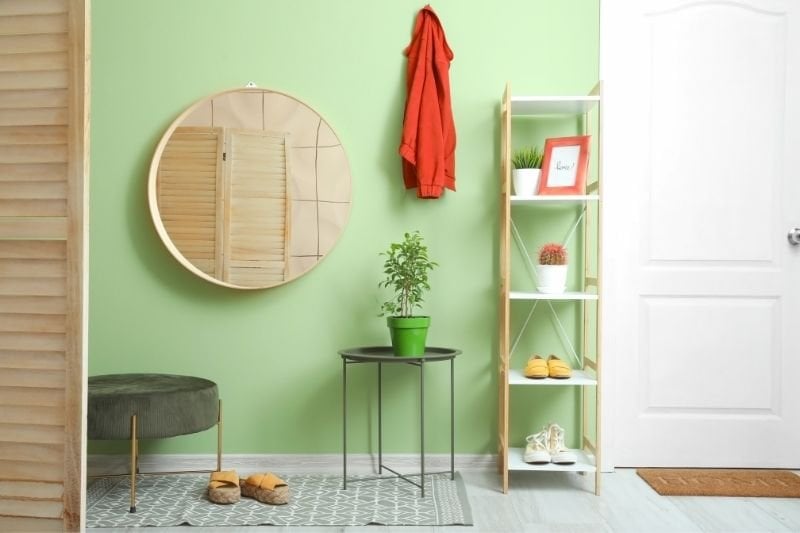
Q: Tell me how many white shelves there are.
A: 5